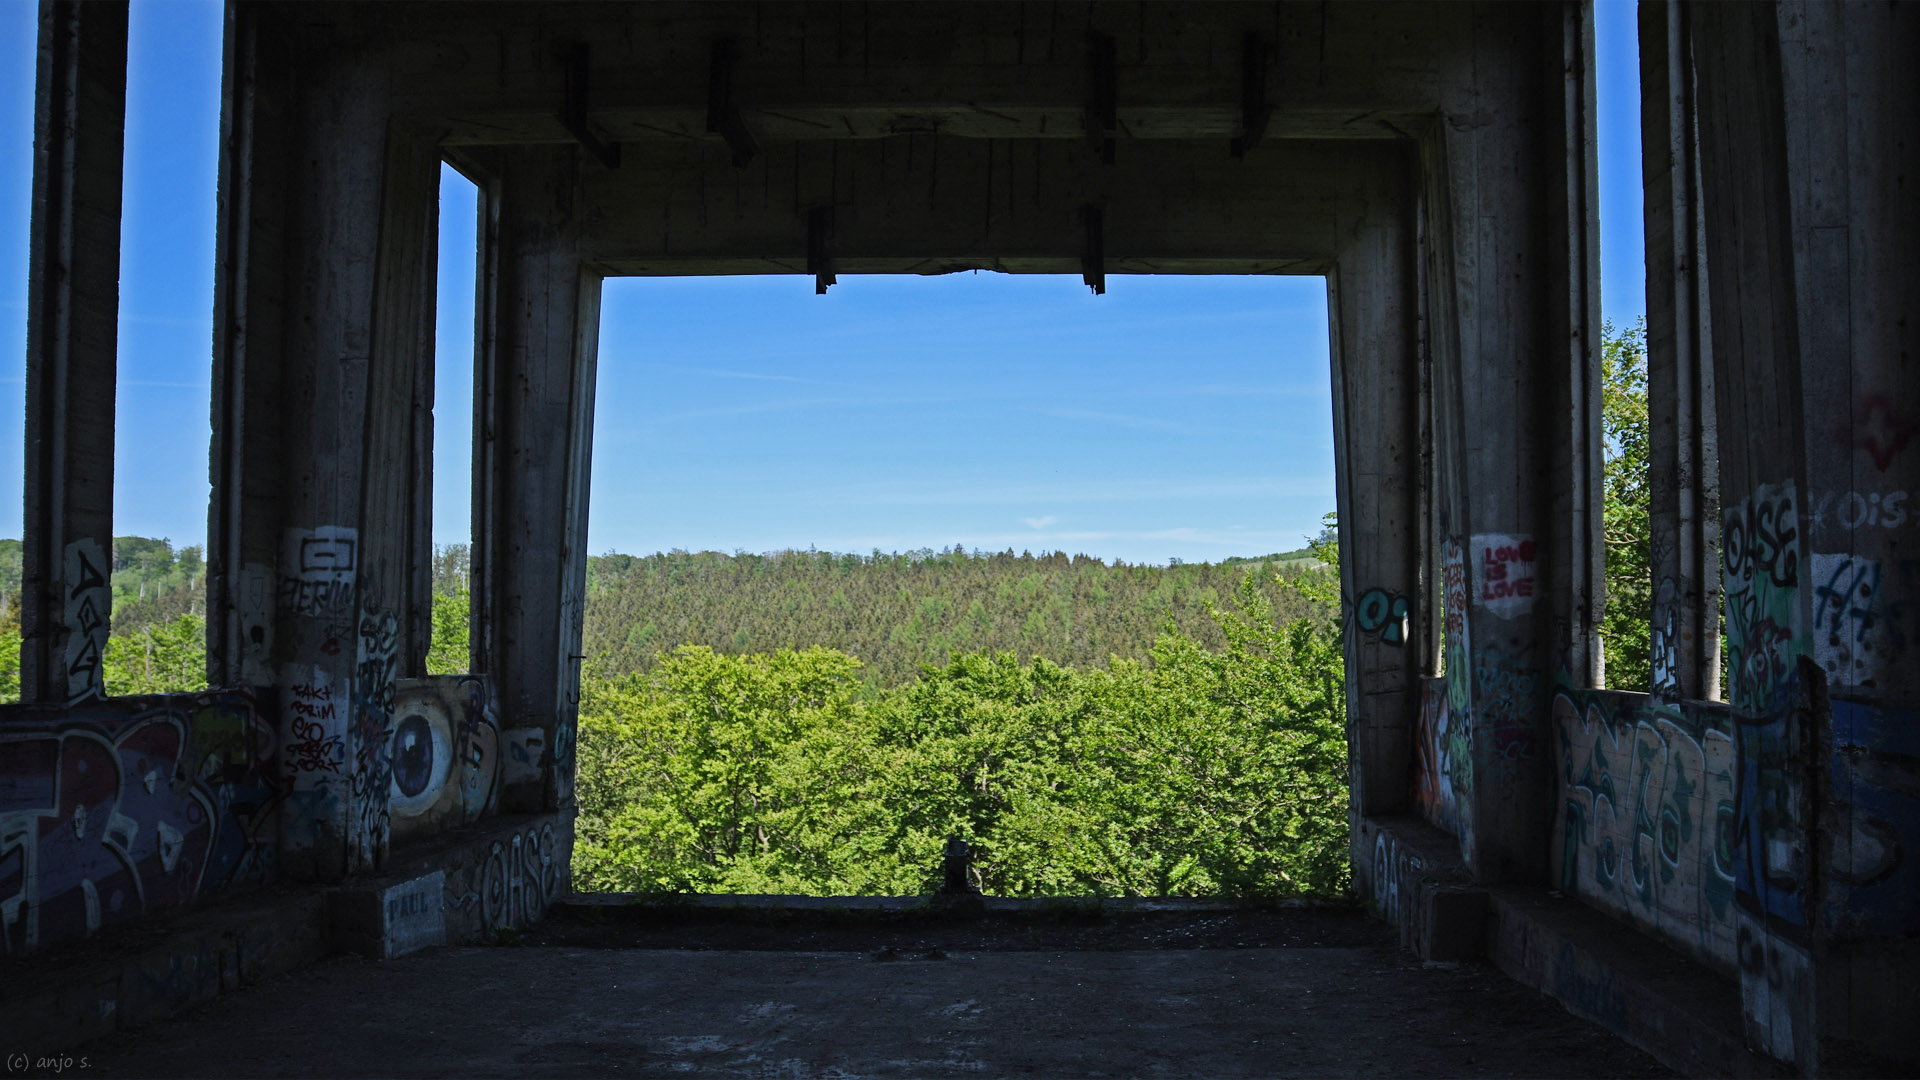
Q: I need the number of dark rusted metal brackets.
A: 6